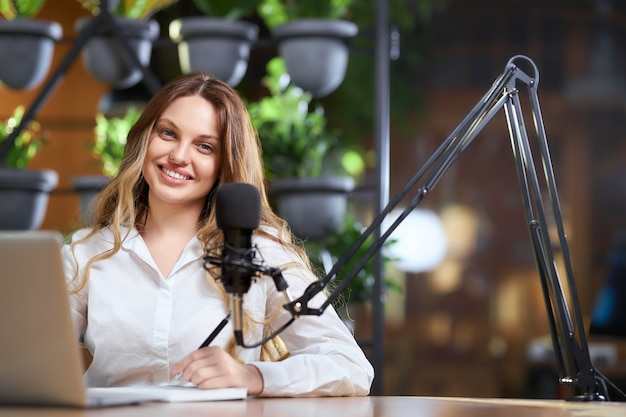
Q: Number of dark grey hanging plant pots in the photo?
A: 7